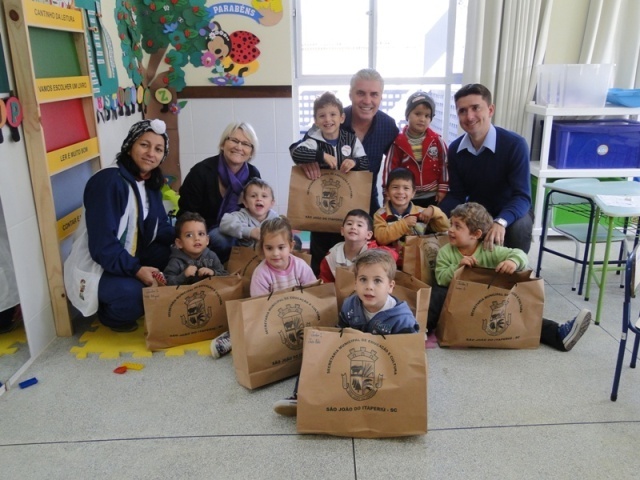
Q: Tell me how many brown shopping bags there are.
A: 8